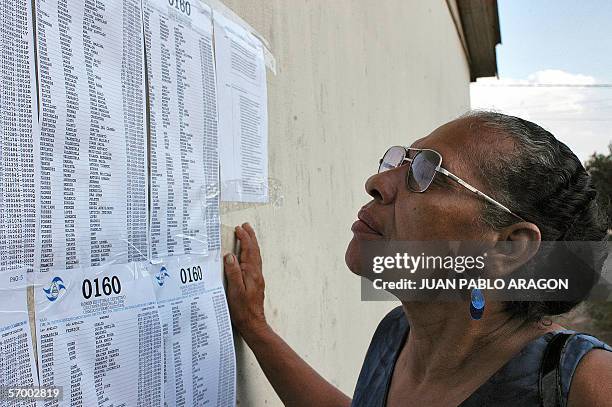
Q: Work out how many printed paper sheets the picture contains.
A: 7